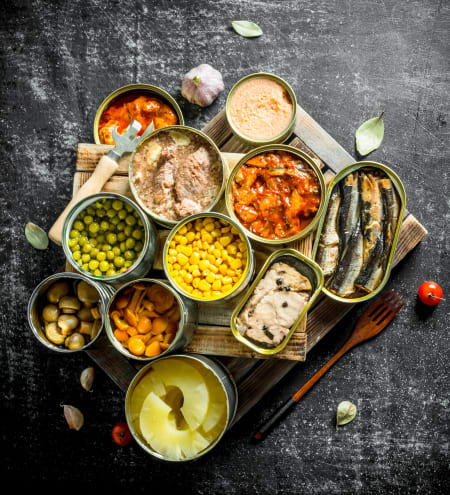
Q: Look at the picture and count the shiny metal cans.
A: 11